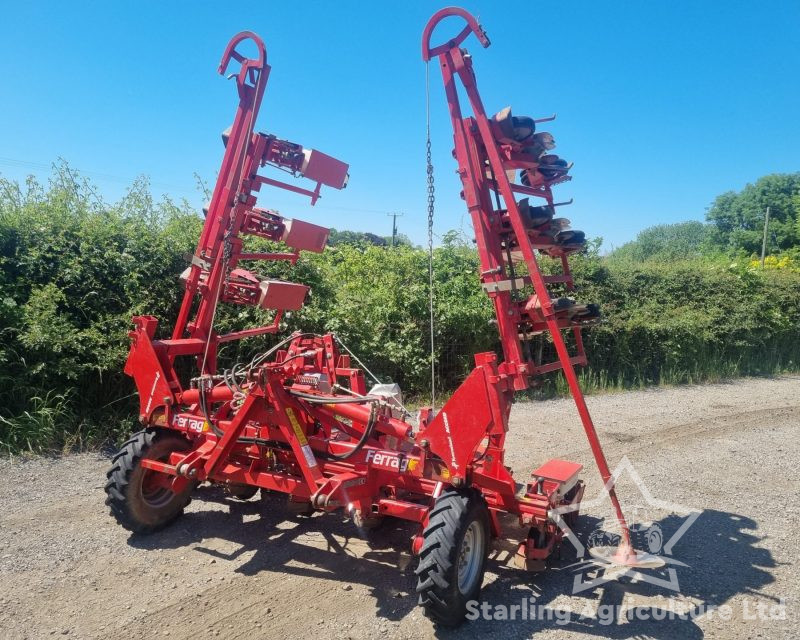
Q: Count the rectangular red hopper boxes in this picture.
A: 4